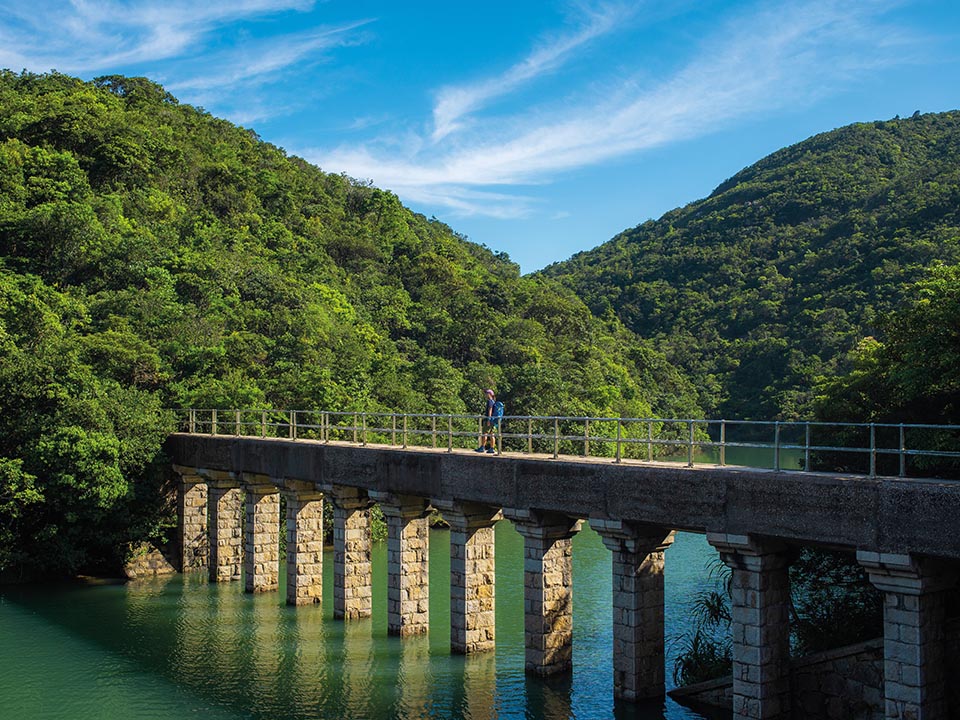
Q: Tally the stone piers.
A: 11